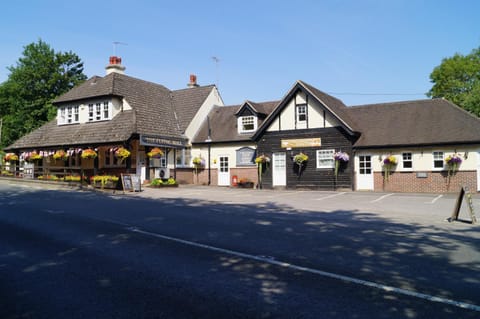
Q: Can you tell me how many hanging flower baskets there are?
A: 12